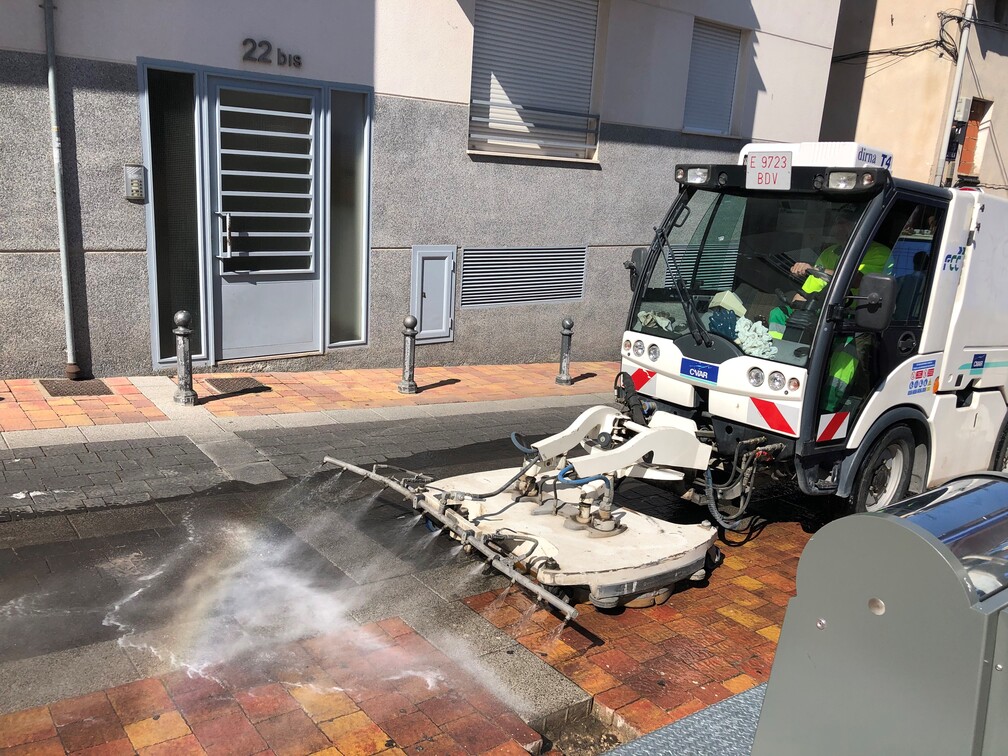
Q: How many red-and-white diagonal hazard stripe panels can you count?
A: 3